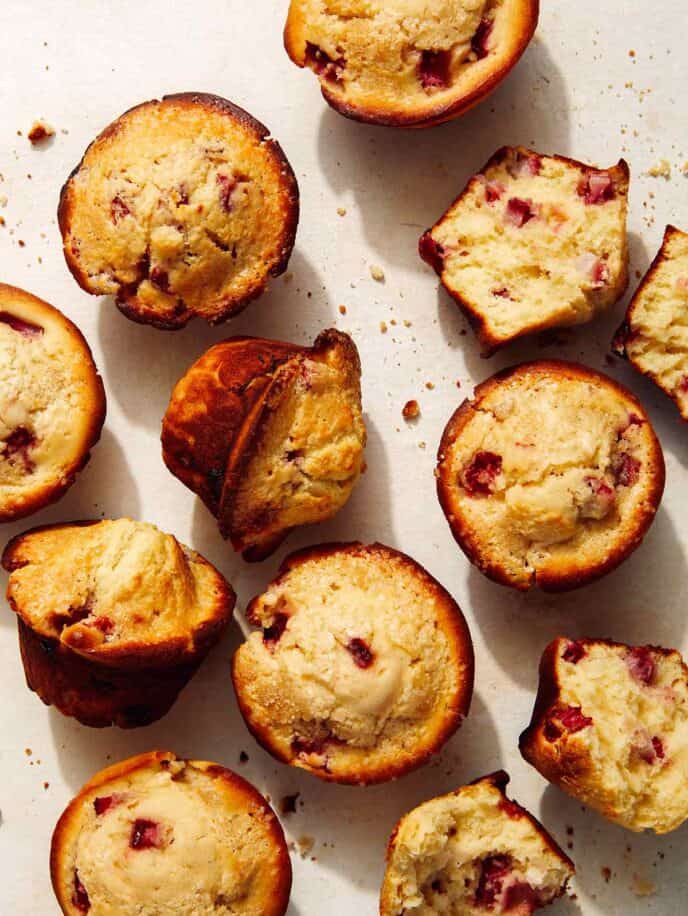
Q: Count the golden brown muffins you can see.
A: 12